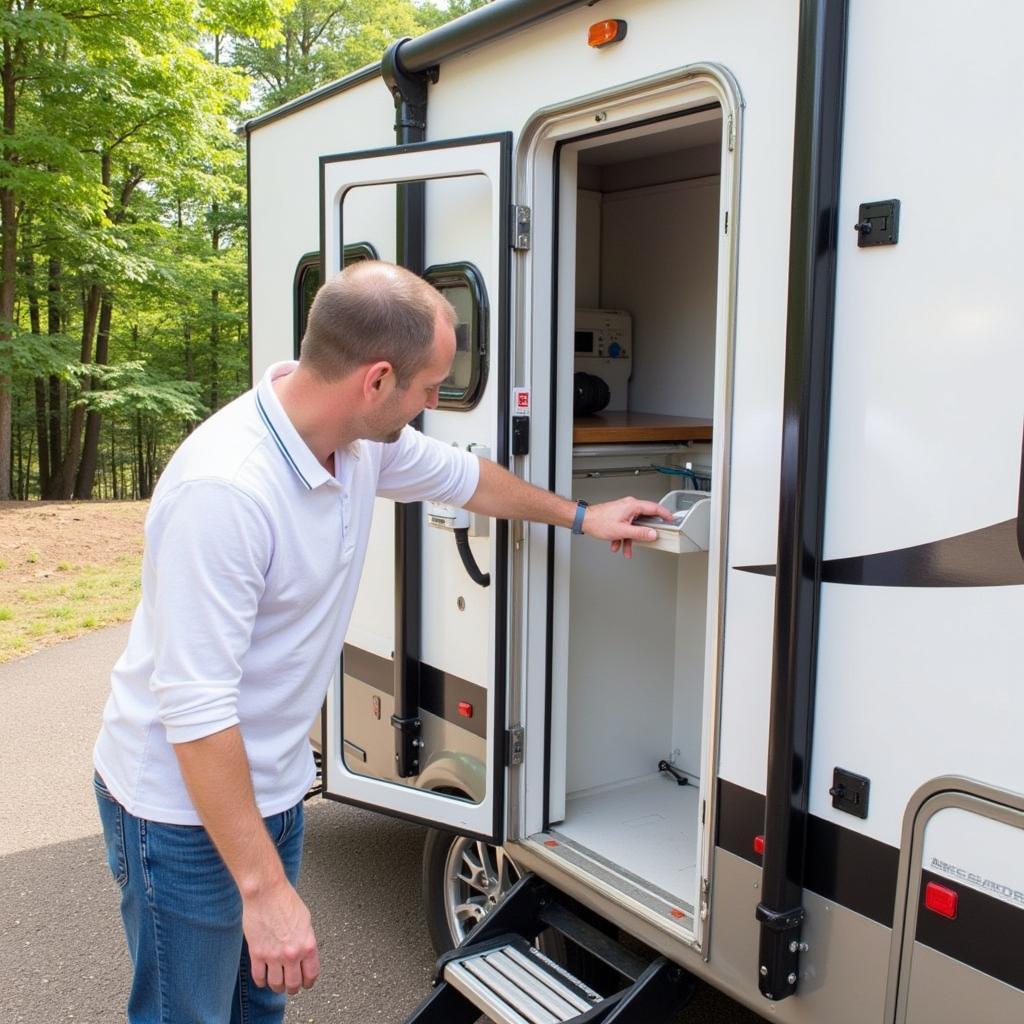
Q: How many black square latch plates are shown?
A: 2